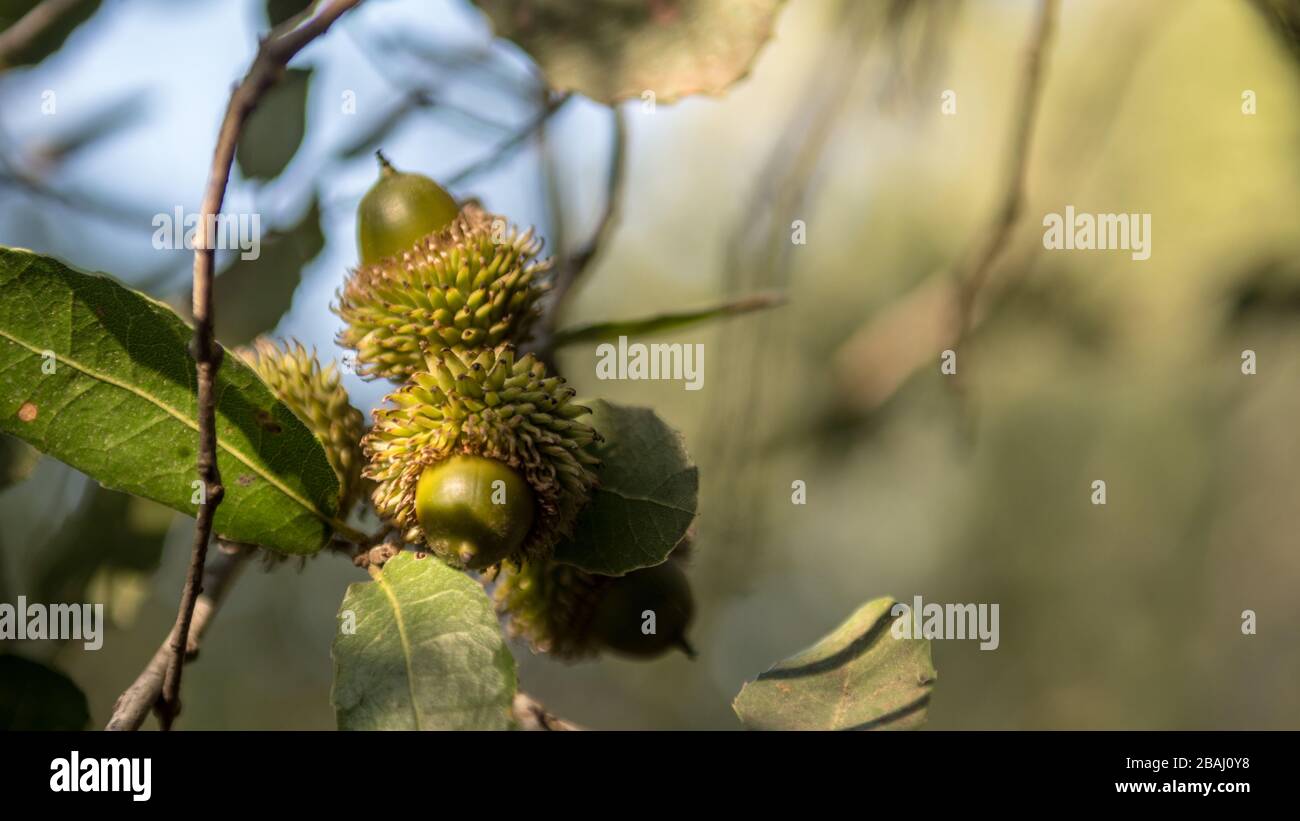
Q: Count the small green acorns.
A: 3